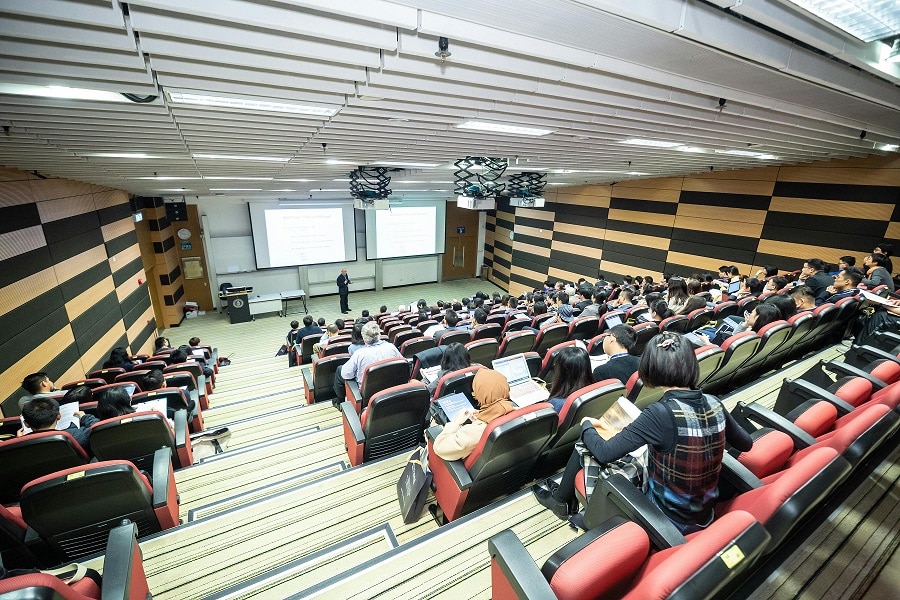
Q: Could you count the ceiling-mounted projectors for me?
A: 3